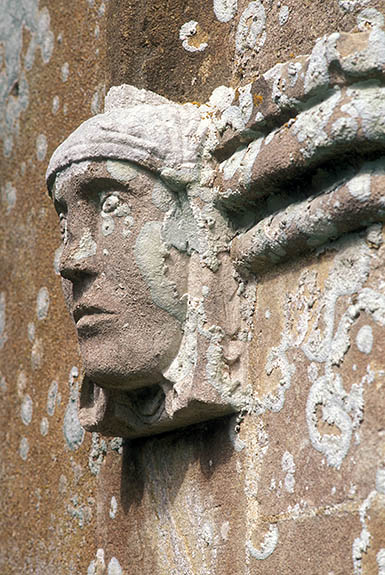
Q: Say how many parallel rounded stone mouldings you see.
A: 3